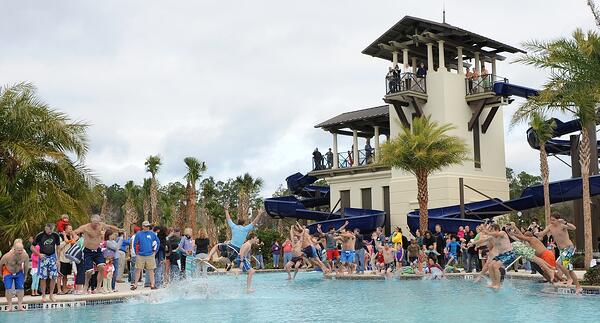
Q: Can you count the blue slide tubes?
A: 2